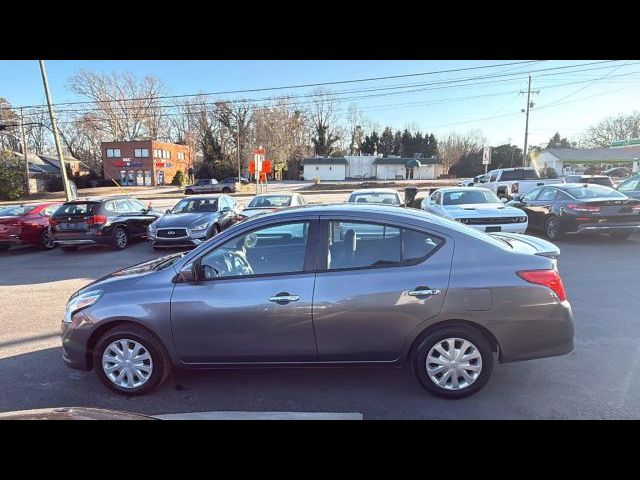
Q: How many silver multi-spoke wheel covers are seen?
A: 2